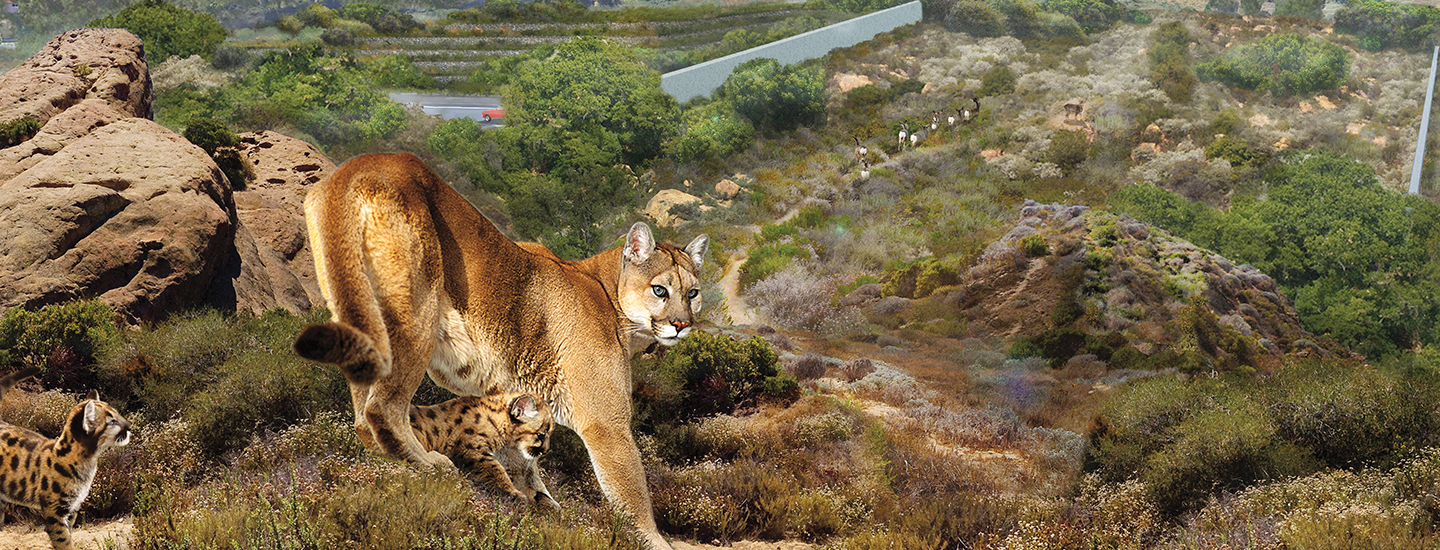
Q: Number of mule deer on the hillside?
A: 8